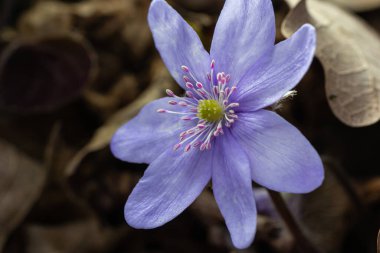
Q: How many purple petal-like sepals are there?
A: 7